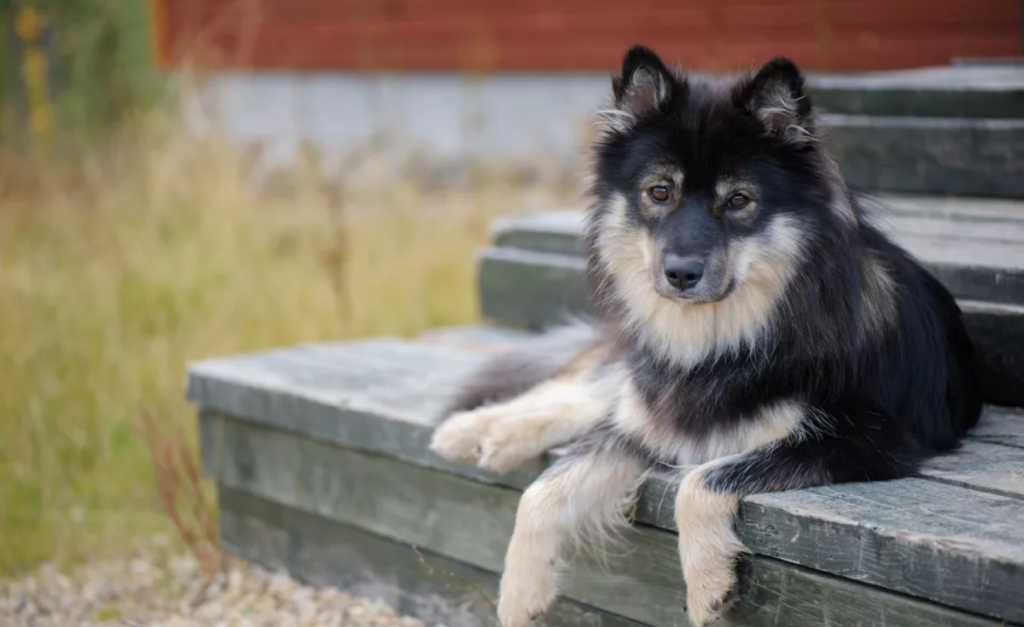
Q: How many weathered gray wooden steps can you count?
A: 3